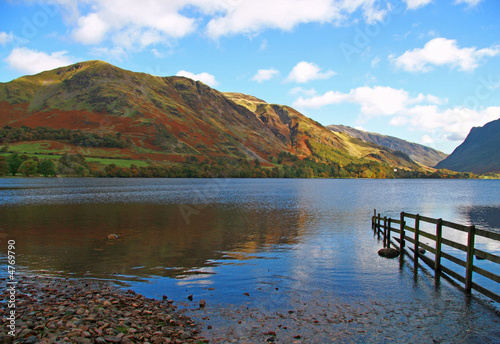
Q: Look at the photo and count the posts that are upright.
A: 9